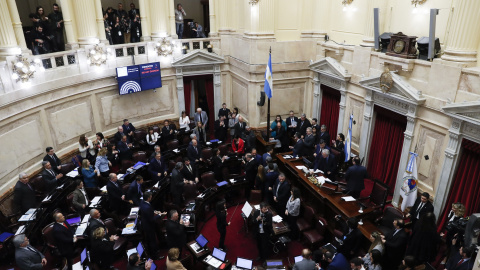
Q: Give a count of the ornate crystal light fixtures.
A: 3